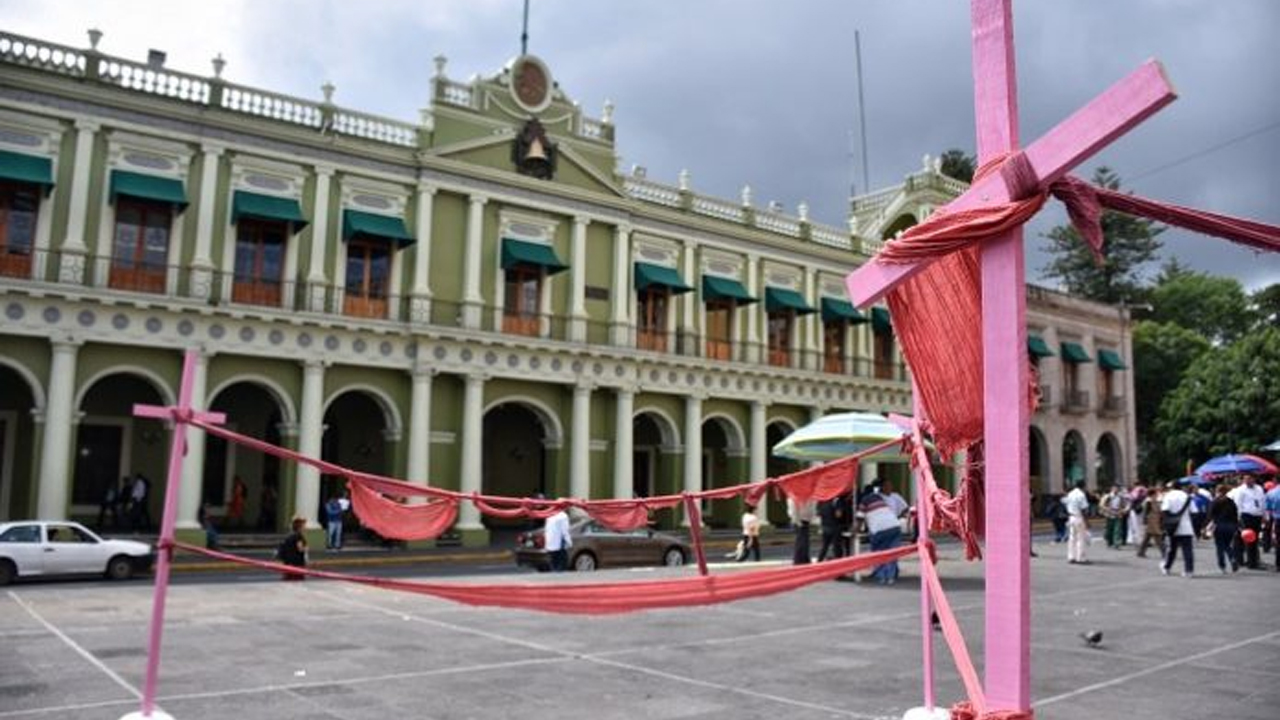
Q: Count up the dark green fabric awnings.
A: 13